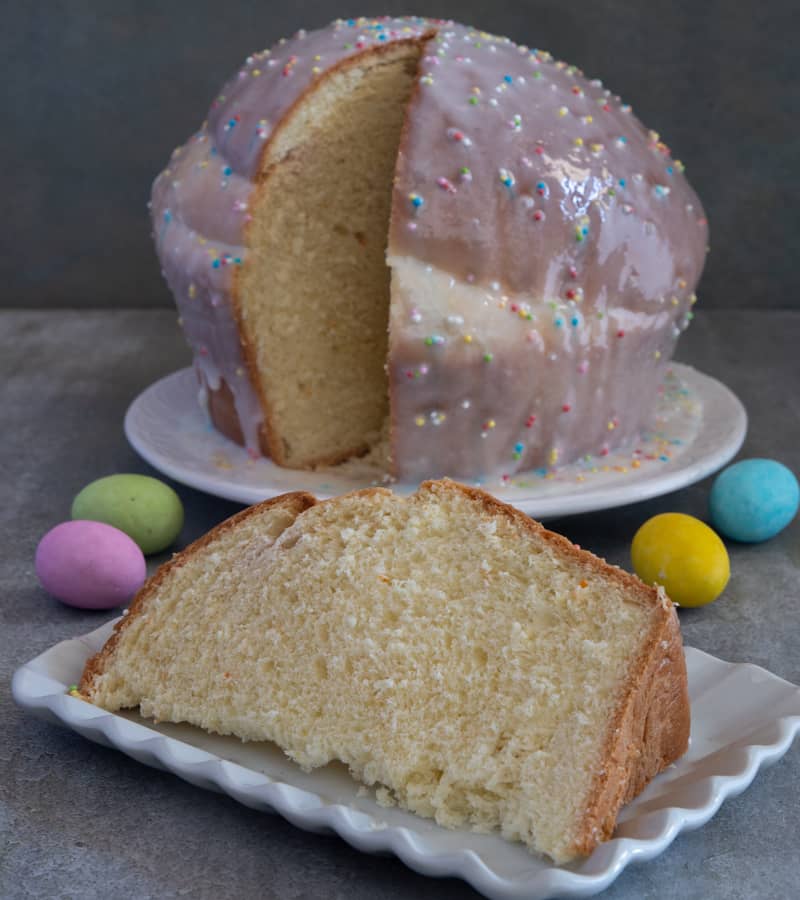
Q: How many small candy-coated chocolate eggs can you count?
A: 4